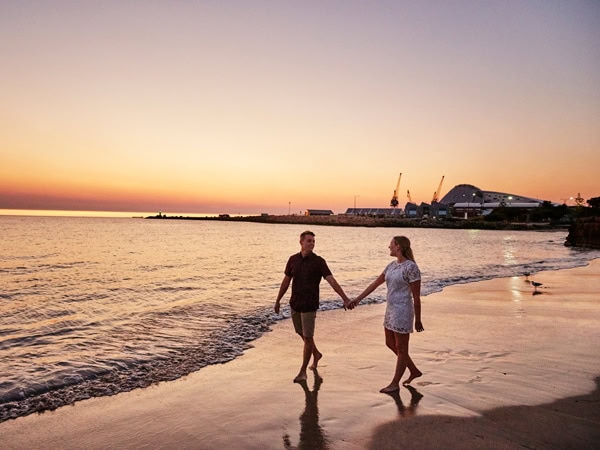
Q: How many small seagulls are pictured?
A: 2